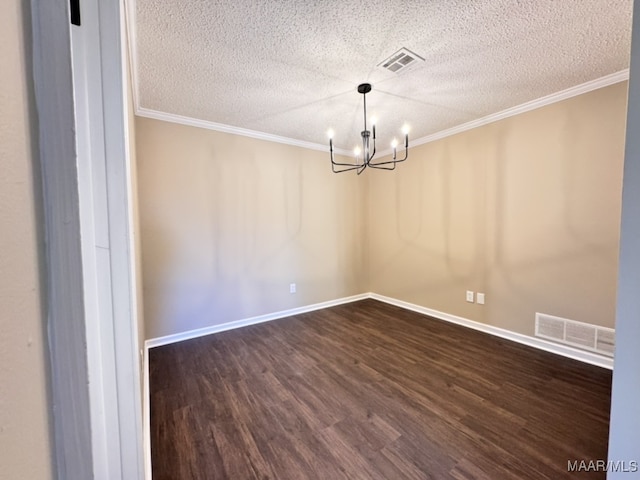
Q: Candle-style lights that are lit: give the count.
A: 5